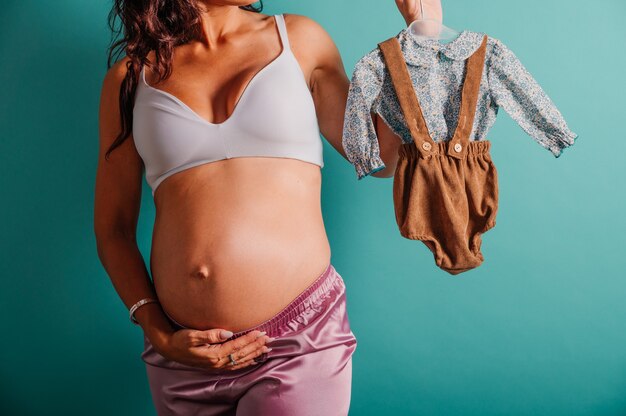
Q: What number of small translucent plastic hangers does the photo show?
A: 1